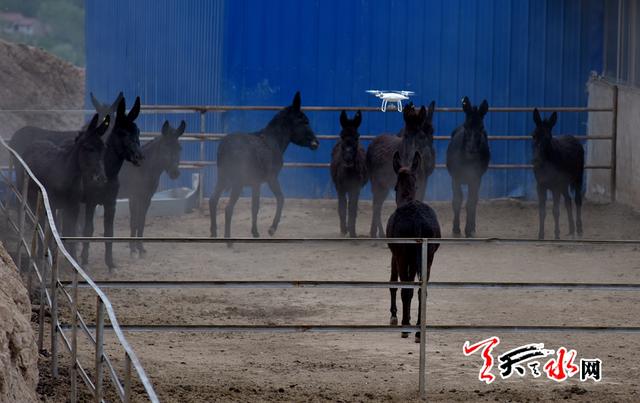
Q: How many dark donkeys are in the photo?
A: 11